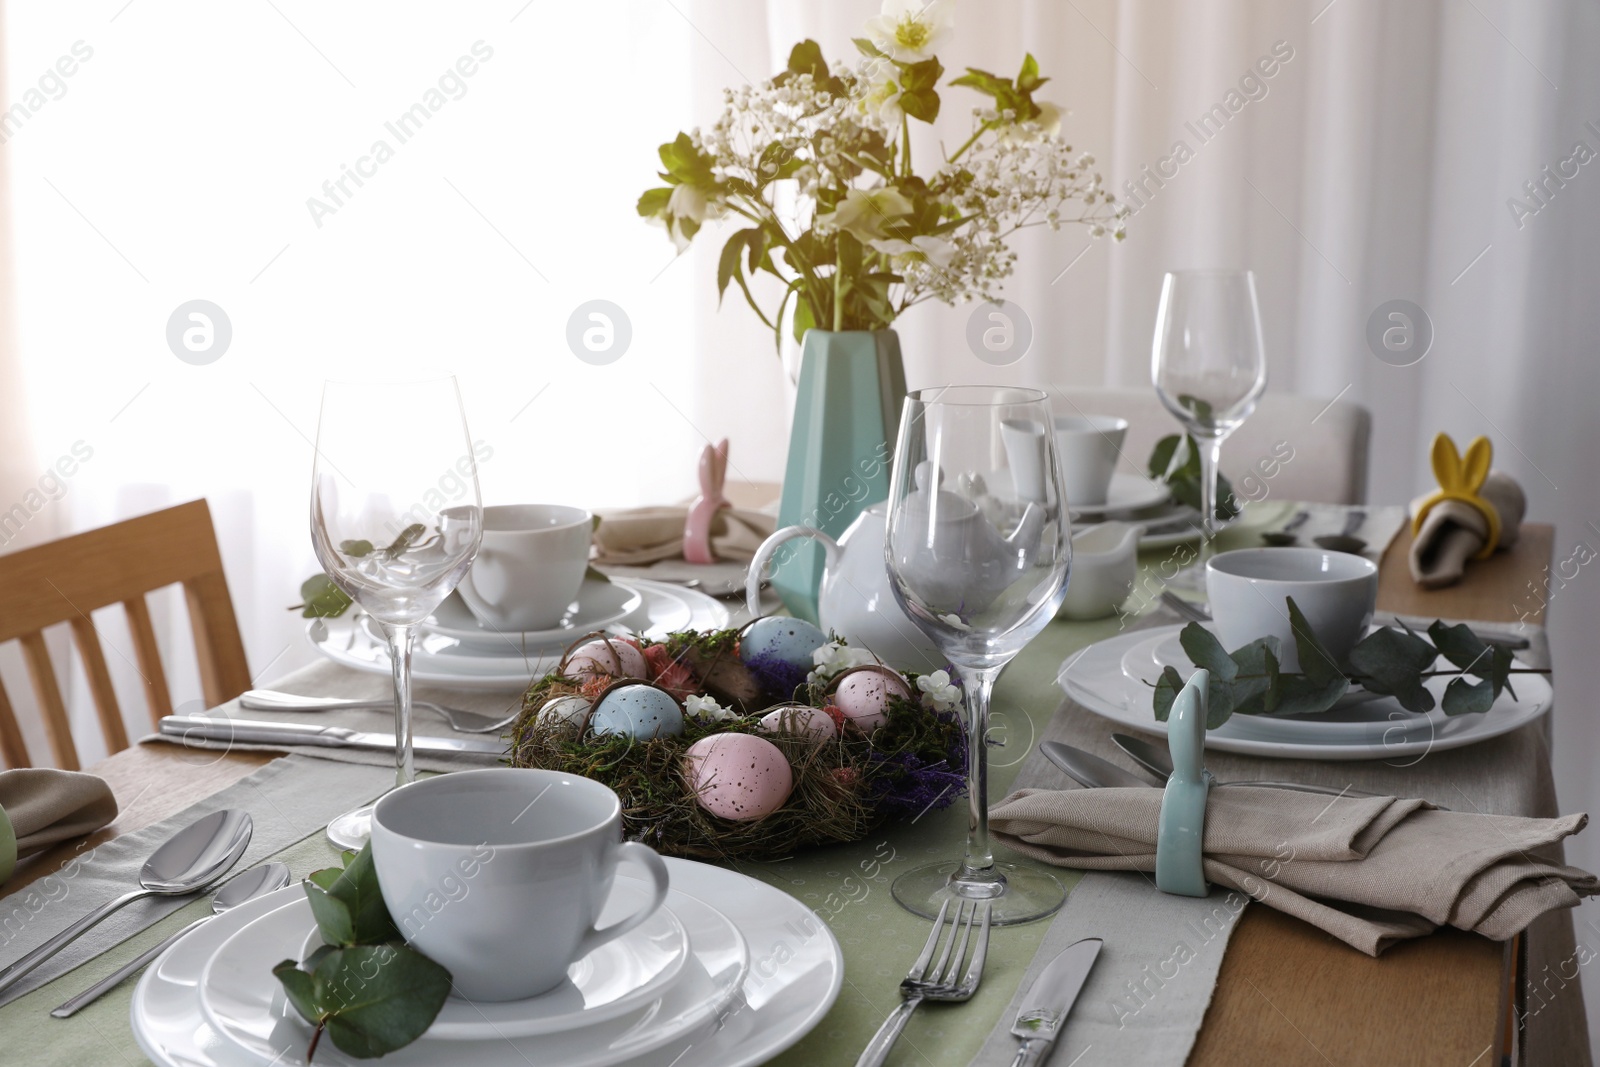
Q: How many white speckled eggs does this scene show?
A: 1